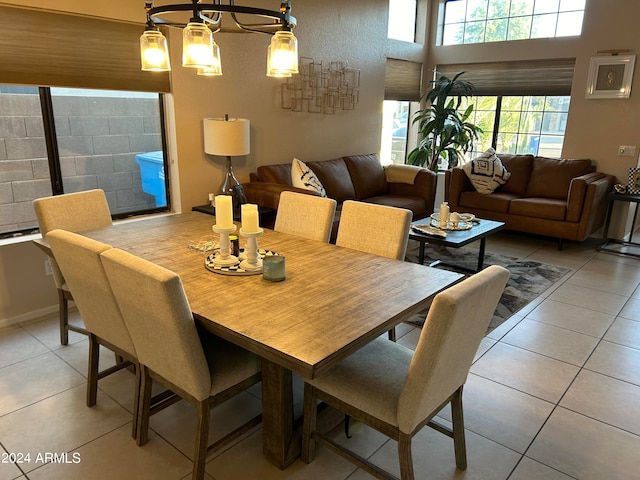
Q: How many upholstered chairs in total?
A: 6